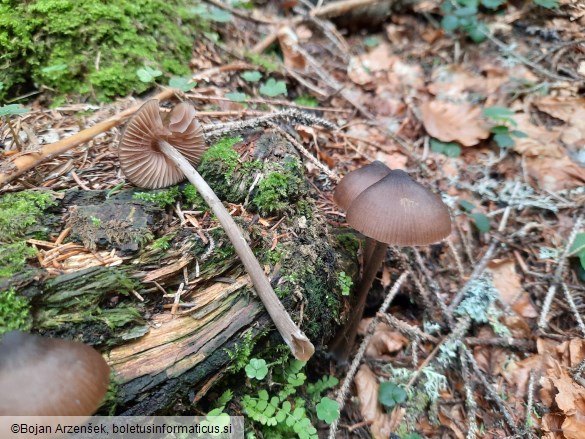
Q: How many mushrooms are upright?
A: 3